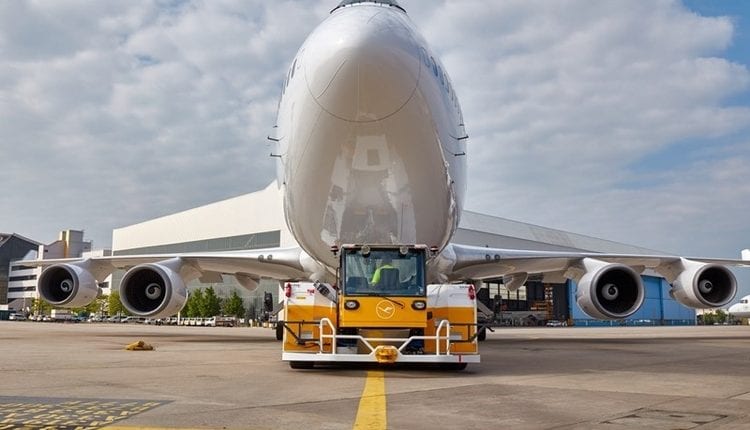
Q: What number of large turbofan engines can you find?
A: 4